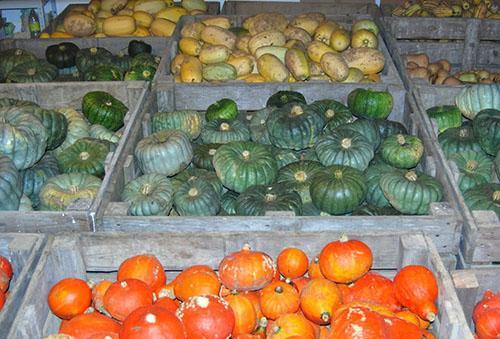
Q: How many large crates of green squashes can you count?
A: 4